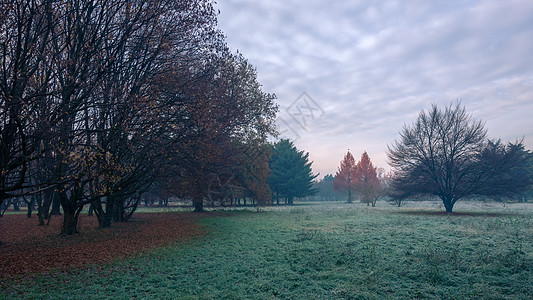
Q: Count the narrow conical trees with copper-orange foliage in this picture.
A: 2